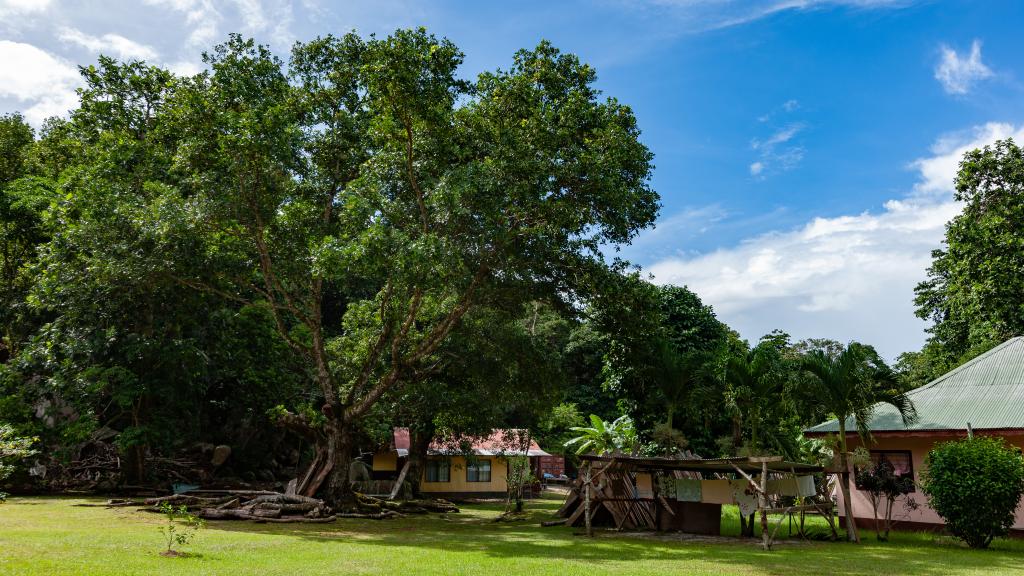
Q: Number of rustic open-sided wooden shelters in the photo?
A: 1